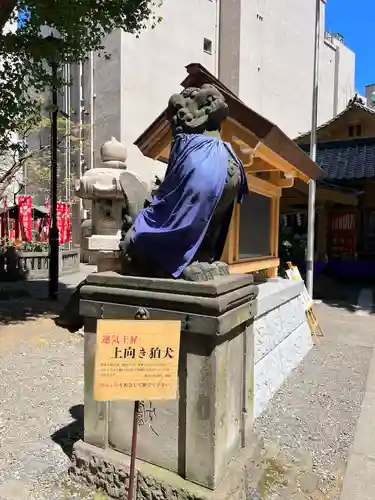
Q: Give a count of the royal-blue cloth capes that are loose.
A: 1